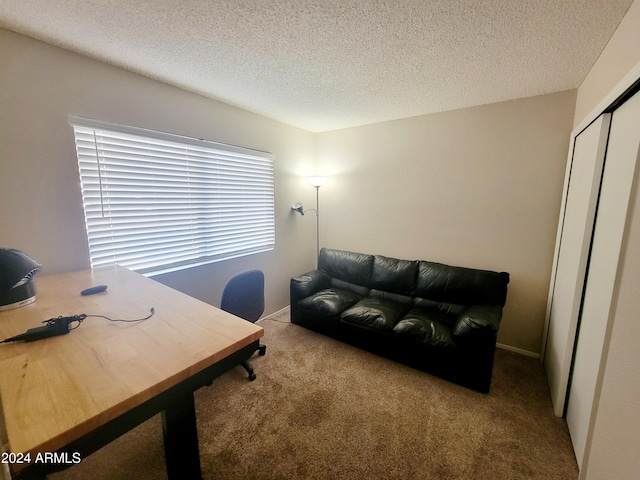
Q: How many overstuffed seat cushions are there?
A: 3